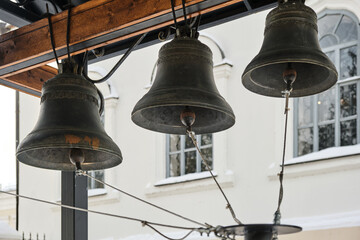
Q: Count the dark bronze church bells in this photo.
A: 3